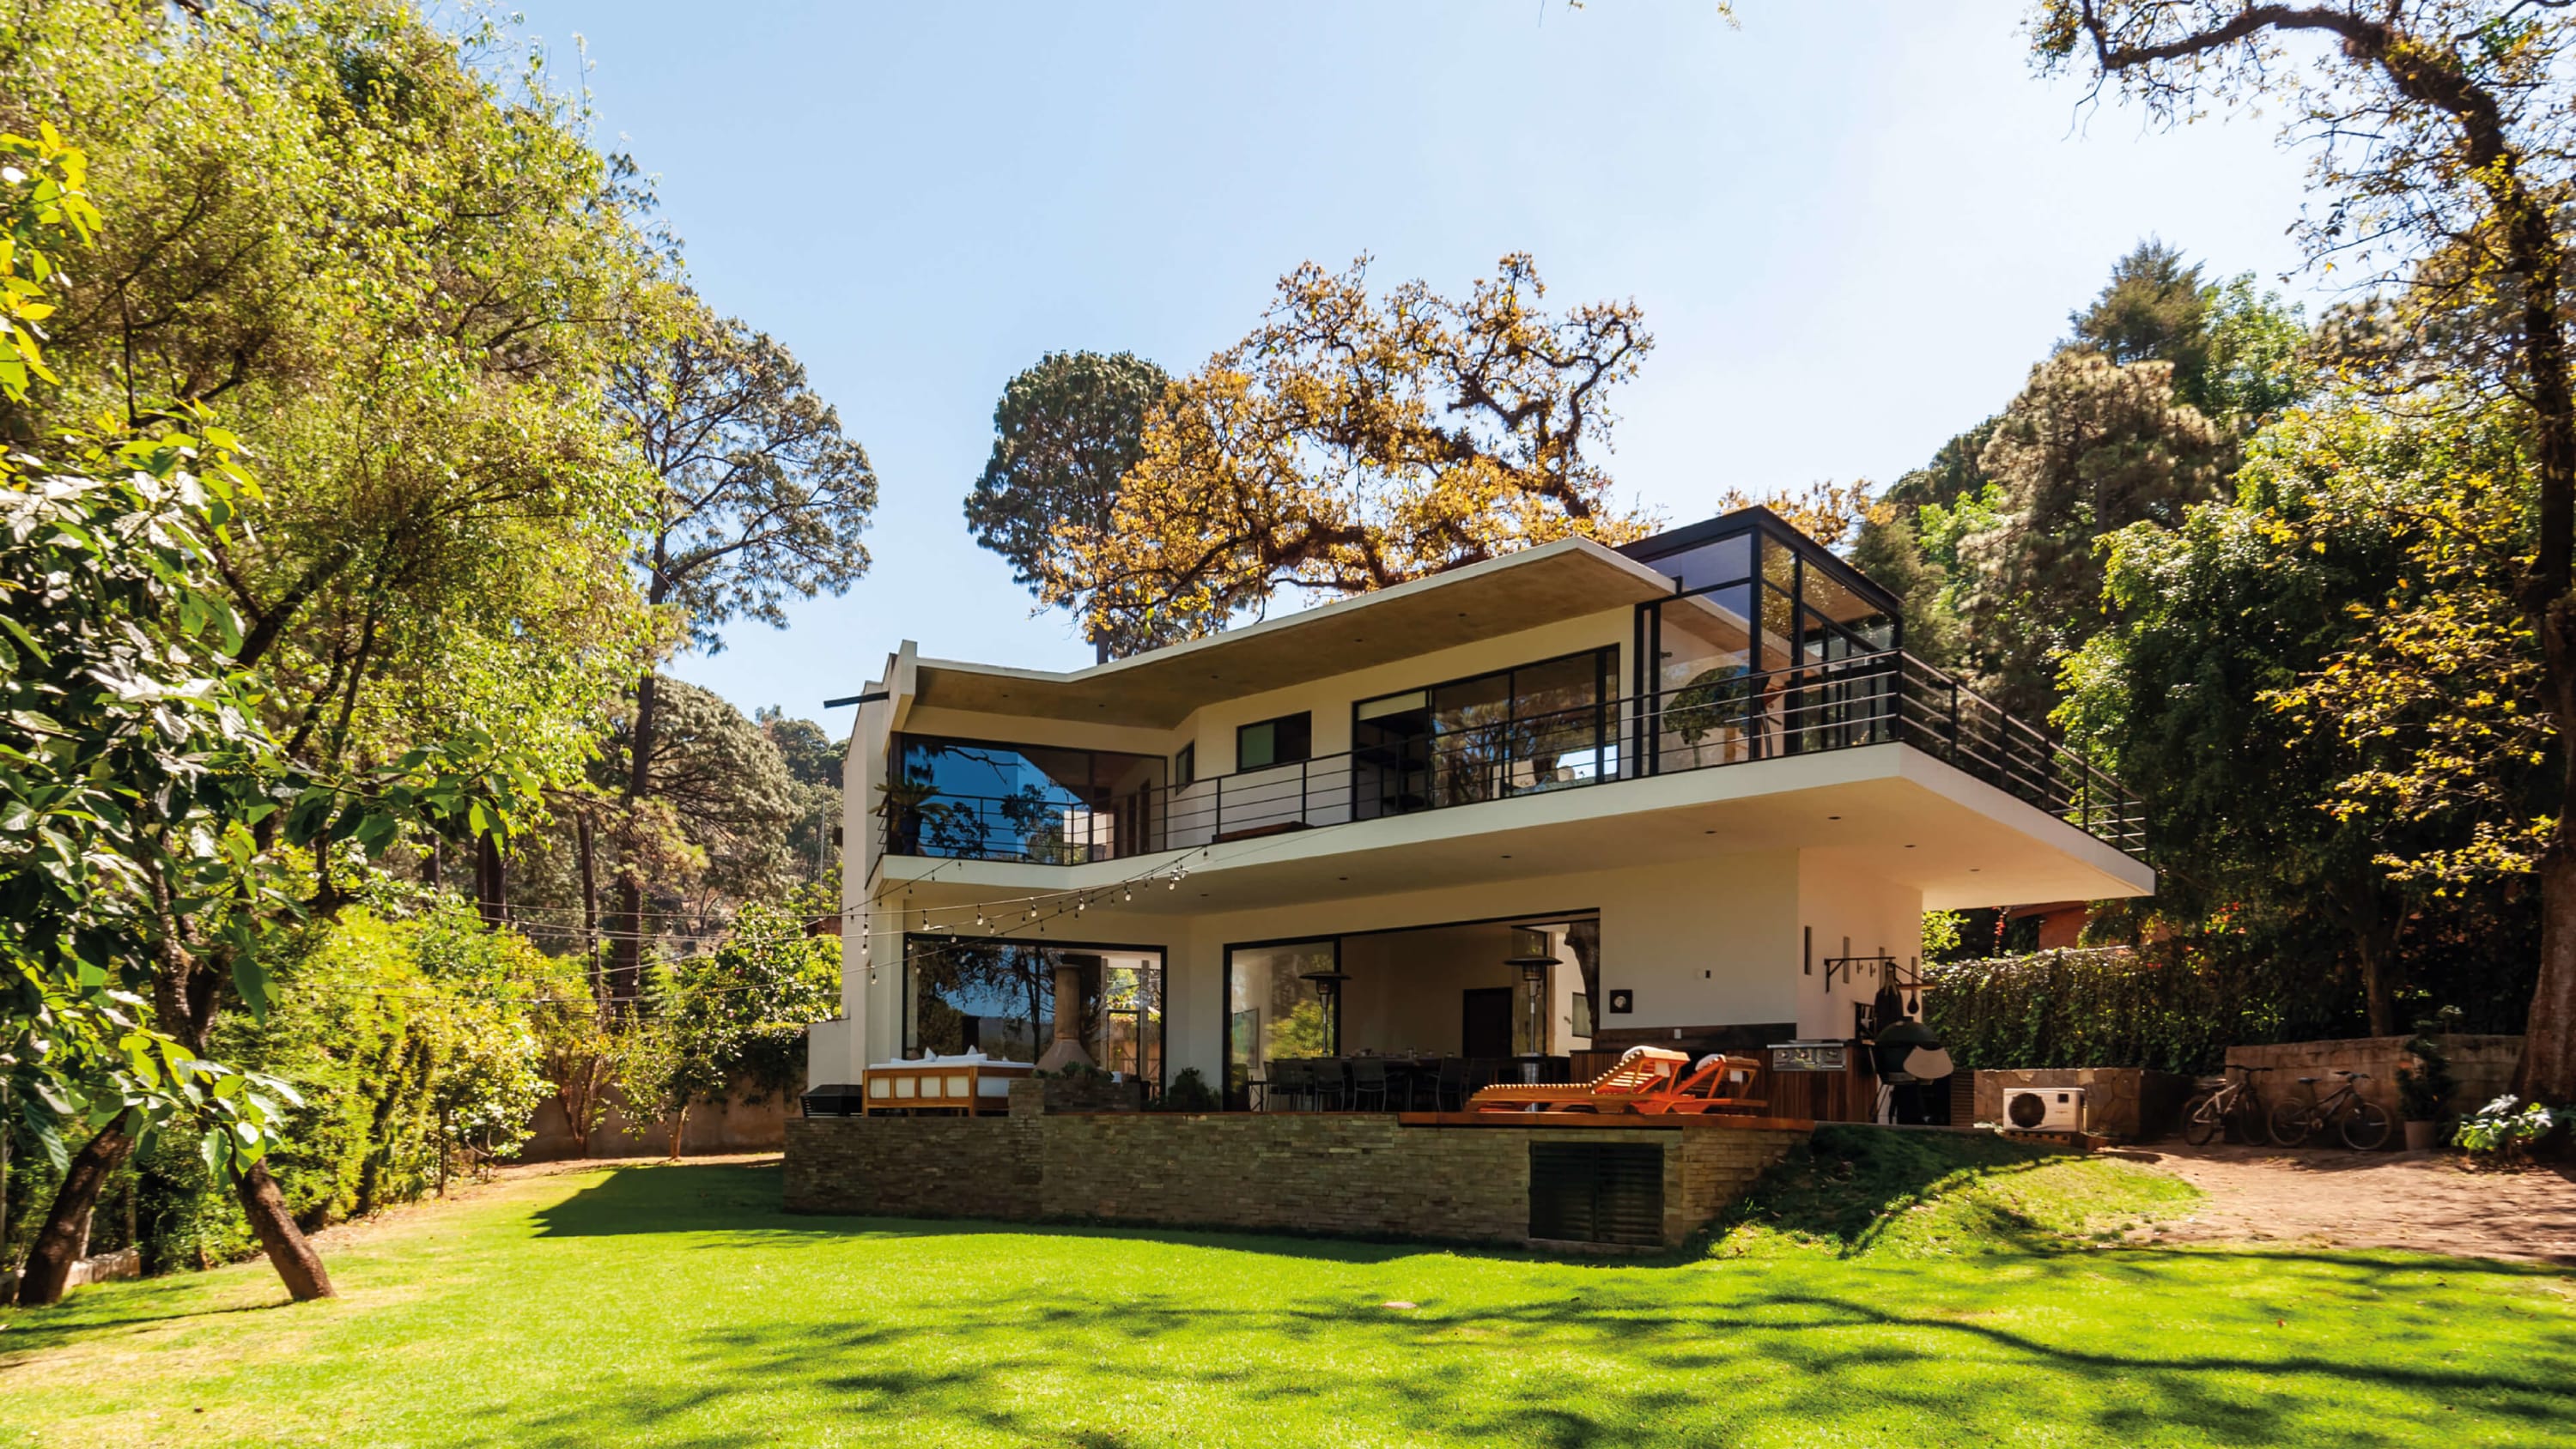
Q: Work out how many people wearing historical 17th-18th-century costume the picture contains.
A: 0